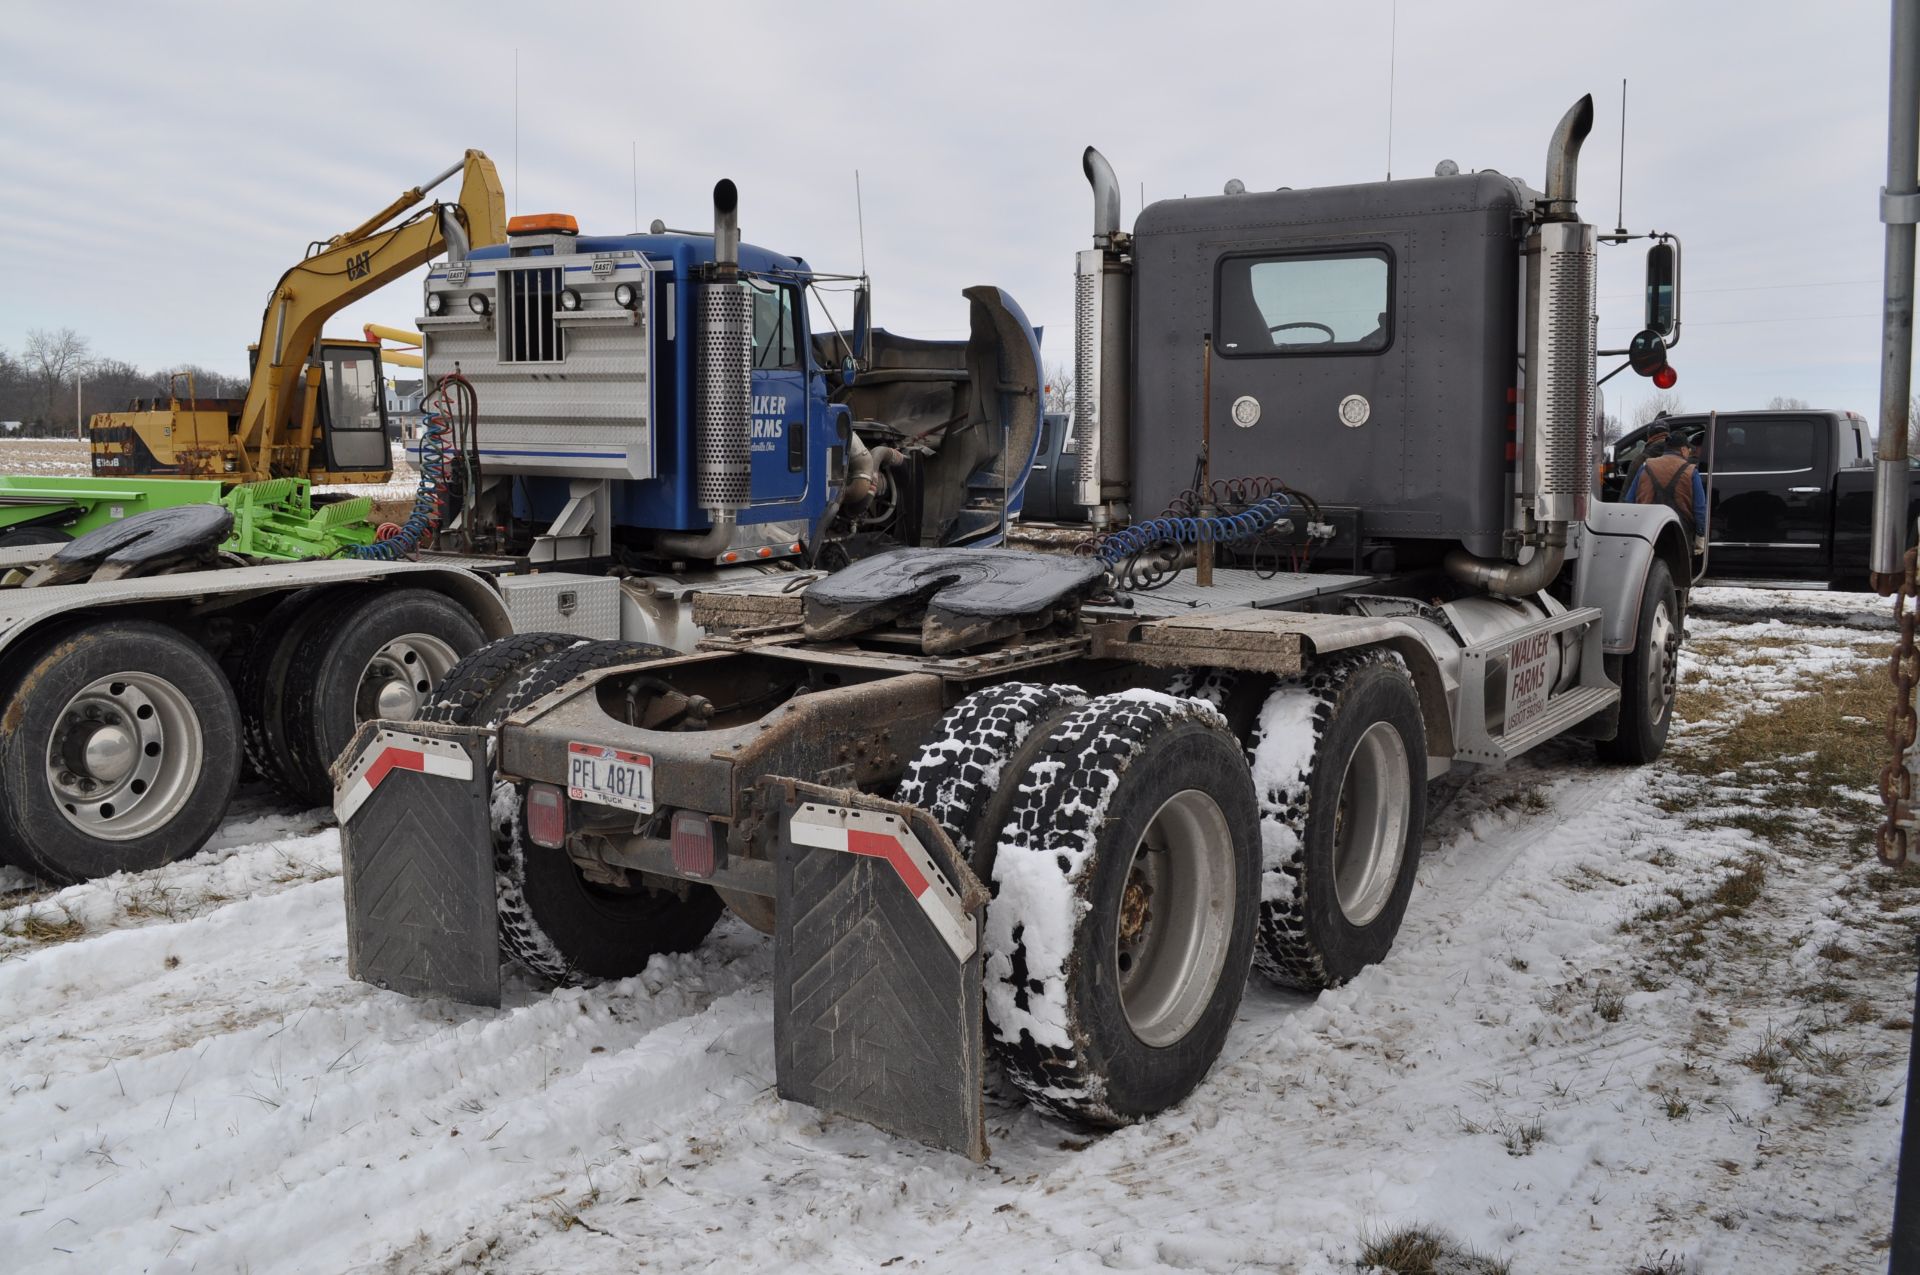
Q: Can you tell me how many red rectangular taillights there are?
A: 2